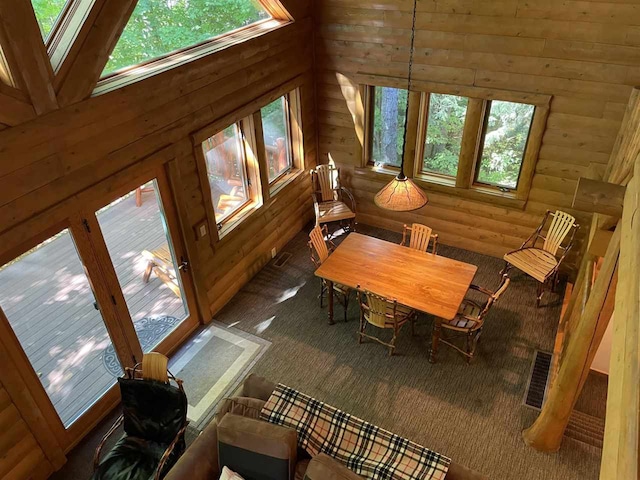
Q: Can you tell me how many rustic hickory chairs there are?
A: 7